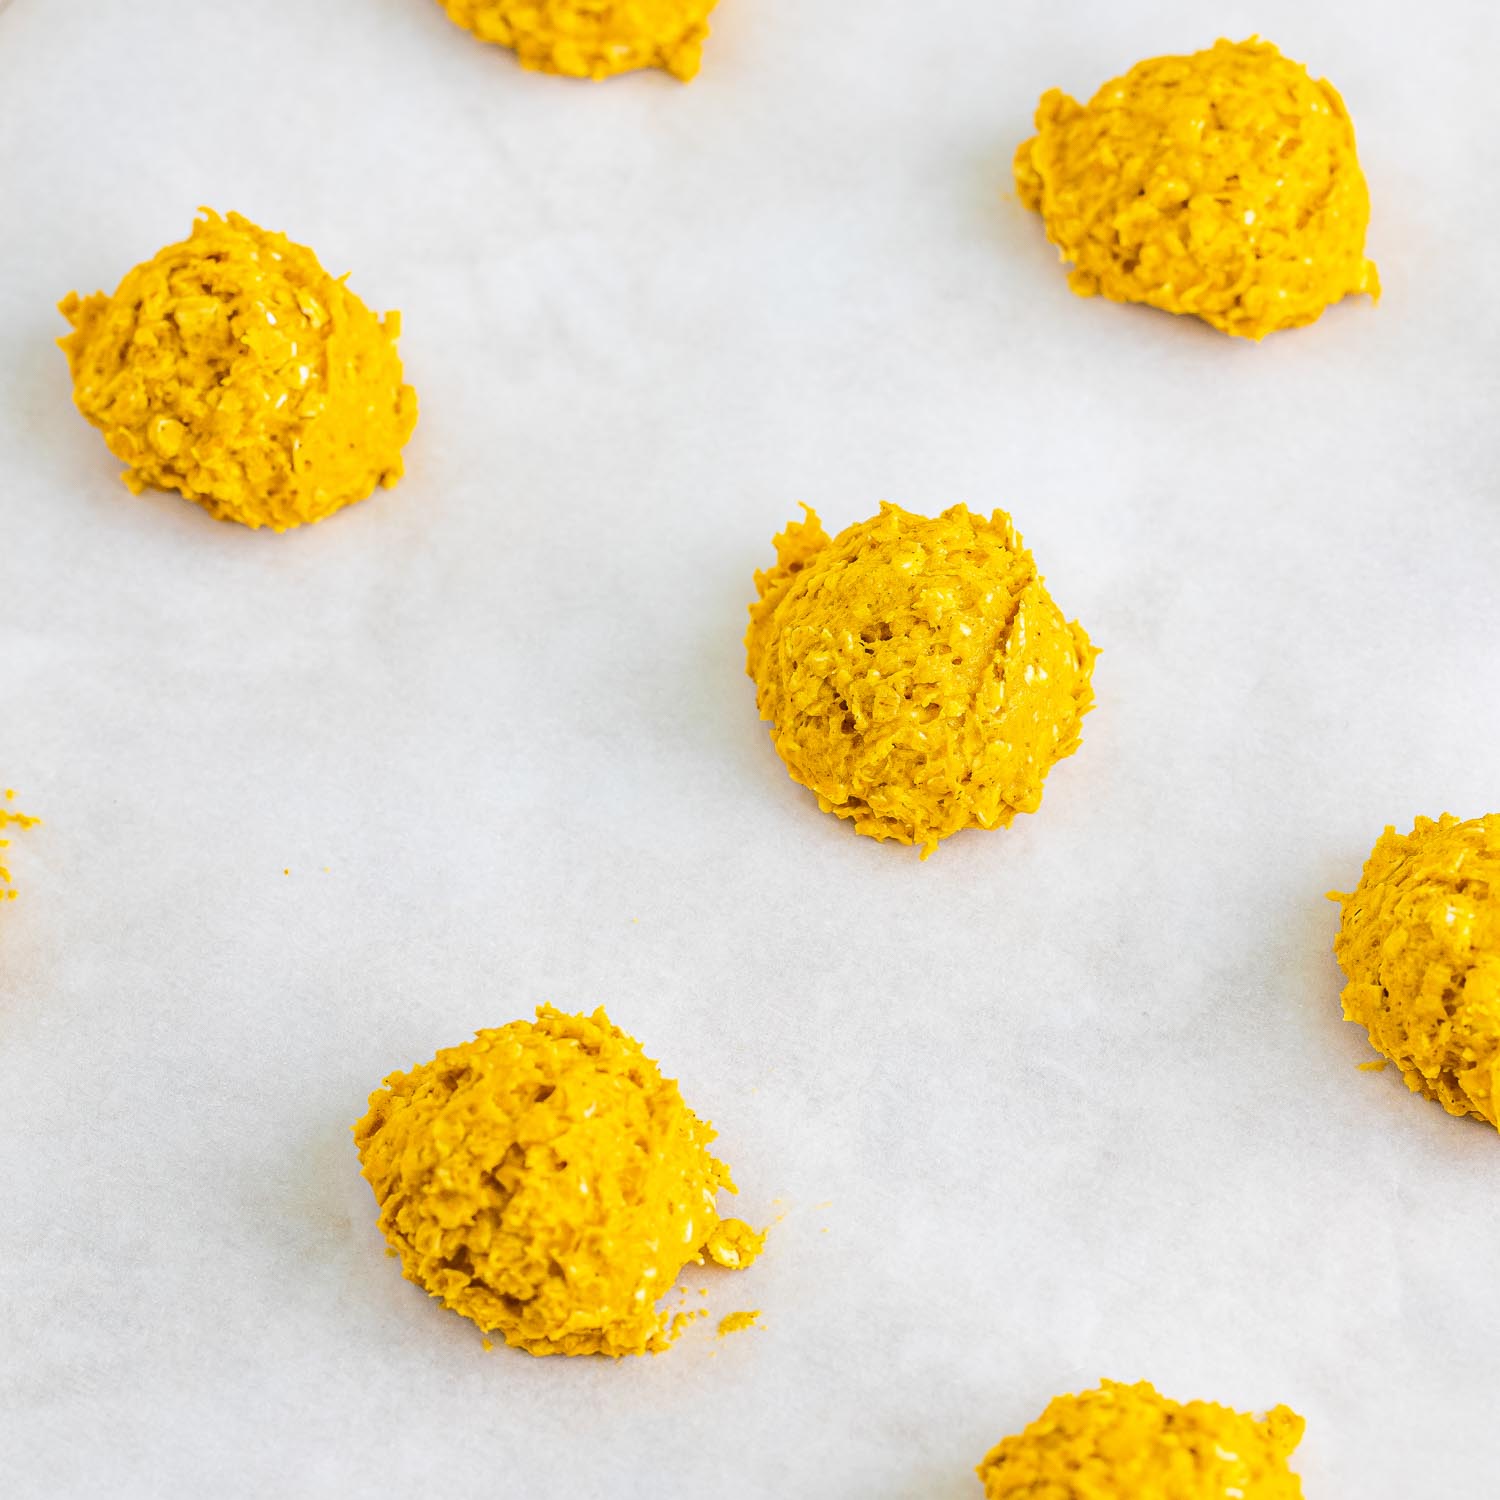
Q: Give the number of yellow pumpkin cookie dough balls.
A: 7